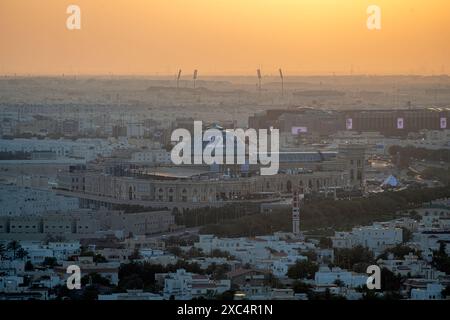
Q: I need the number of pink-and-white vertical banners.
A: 3